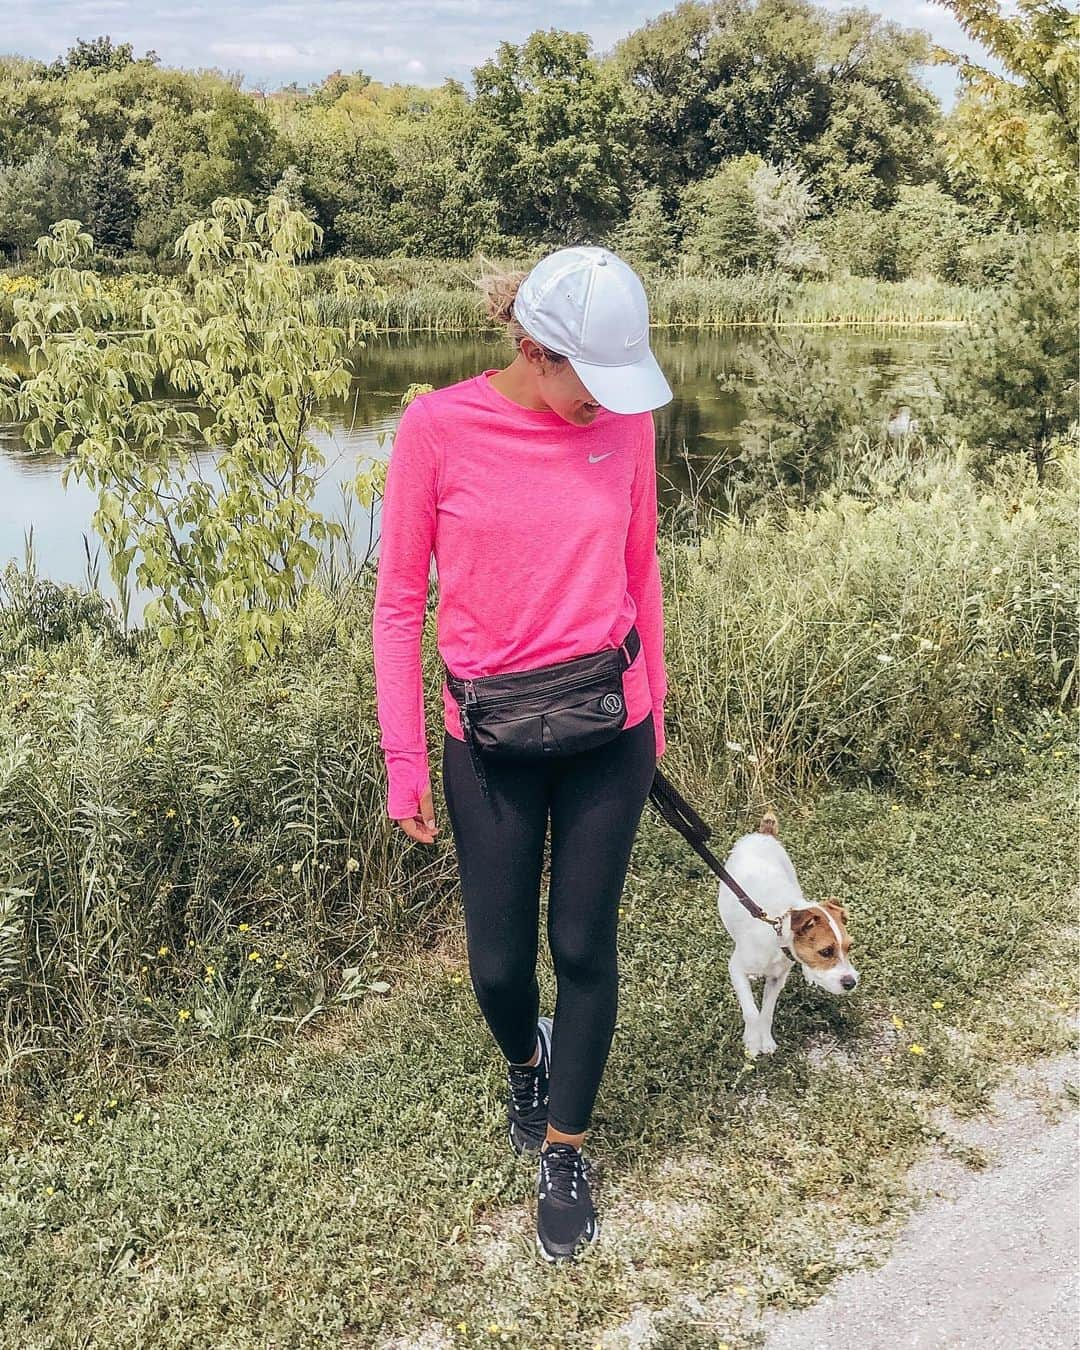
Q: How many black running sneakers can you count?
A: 2